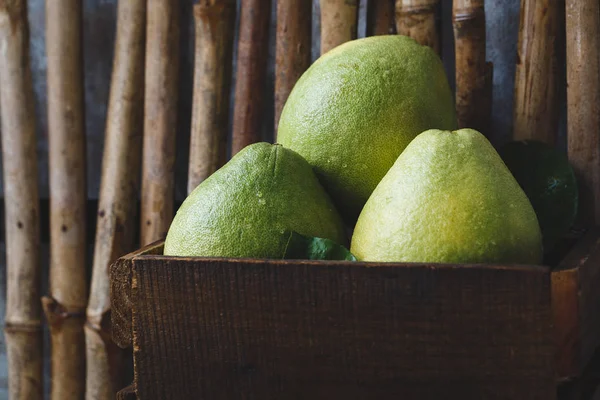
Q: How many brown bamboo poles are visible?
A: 13